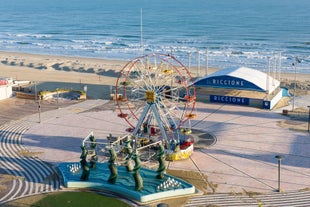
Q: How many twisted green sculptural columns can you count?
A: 6